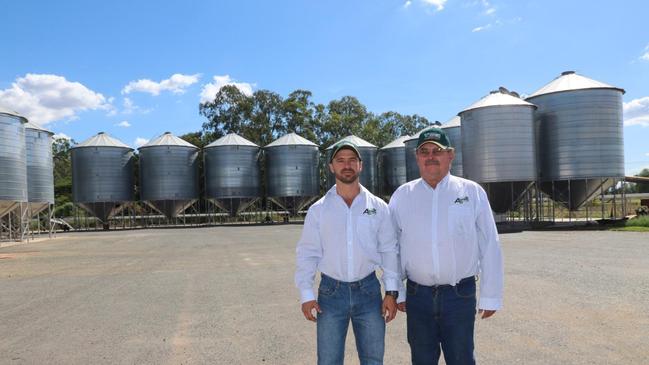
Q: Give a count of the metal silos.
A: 12